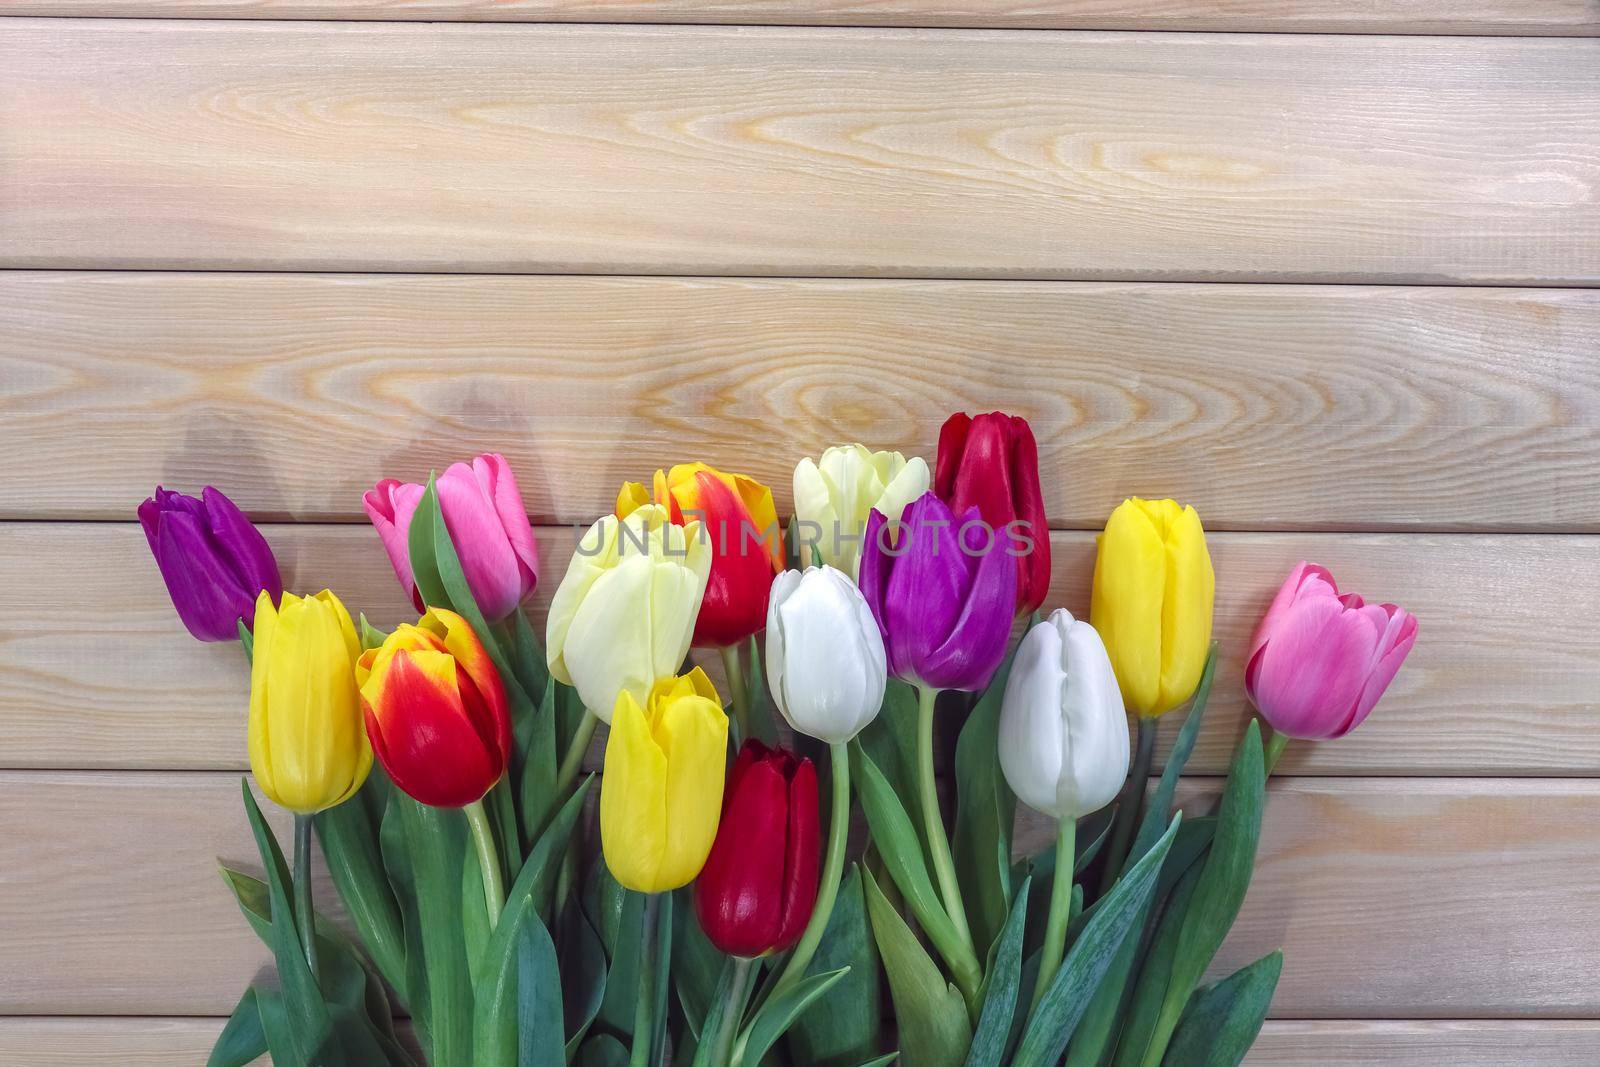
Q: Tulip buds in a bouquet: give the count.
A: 15